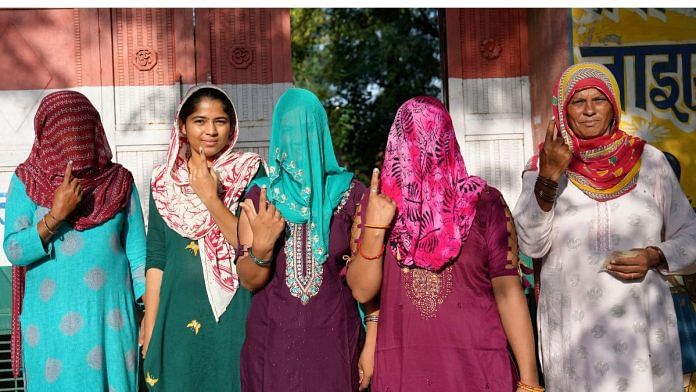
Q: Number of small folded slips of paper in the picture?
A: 1